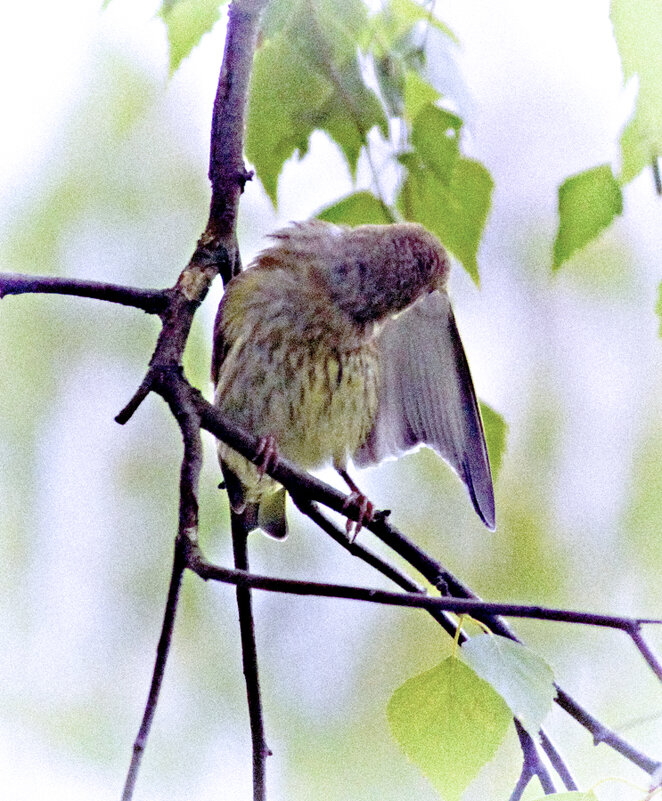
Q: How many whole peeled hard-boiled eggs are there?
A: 0